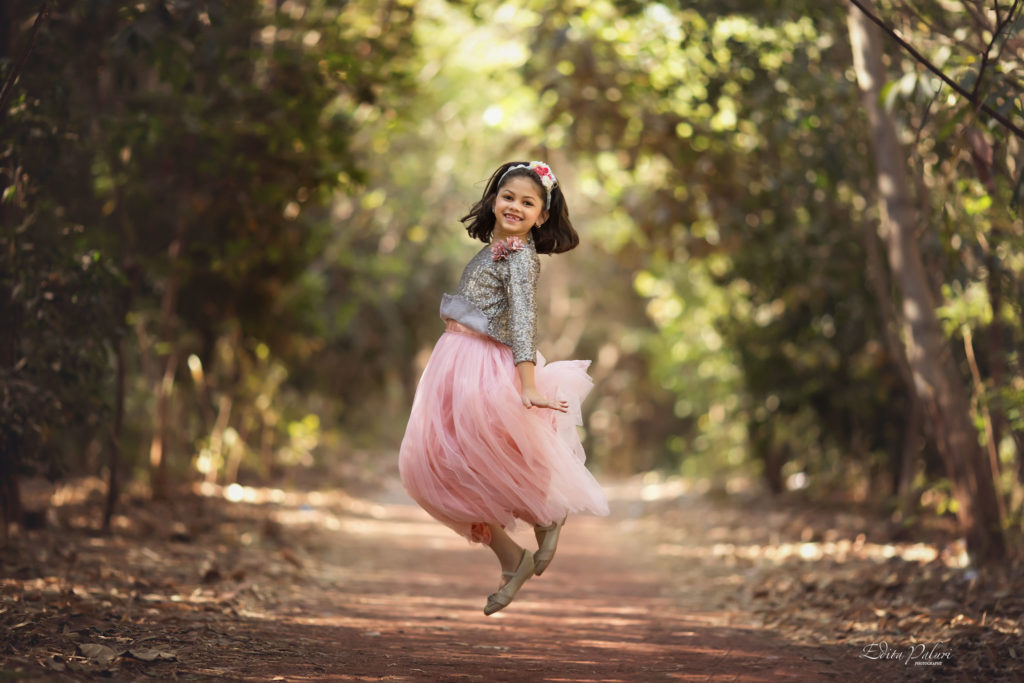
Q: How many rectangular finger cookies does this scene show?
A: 0